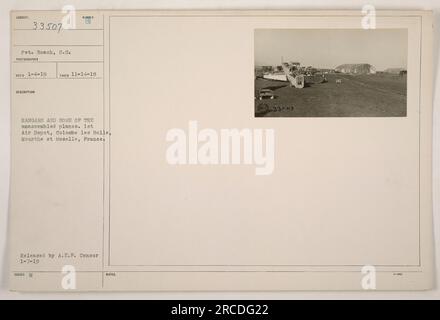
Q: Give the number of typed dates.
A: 3